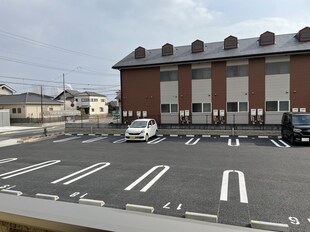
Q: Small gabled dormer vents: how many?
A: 6